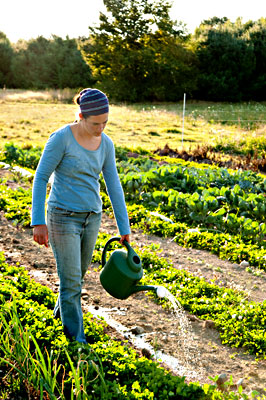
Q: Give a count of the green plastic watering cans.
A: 1